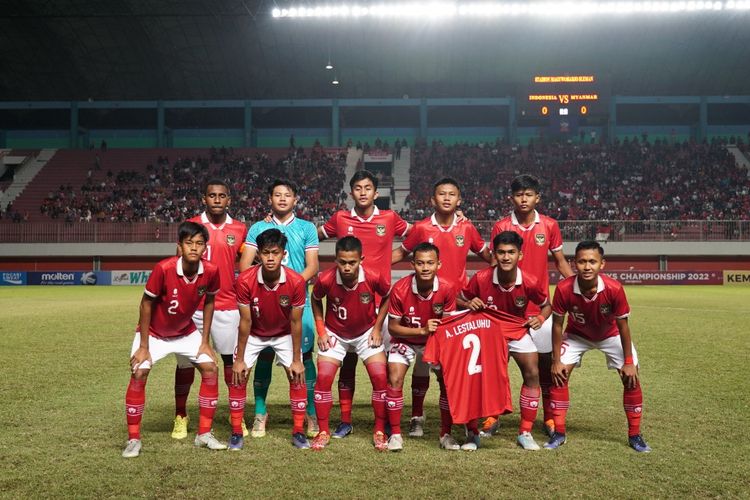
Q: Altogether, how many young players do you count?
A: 11